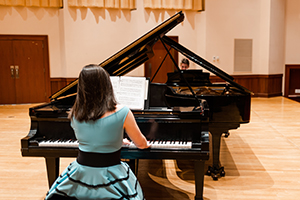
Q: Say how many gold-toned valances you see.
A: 3